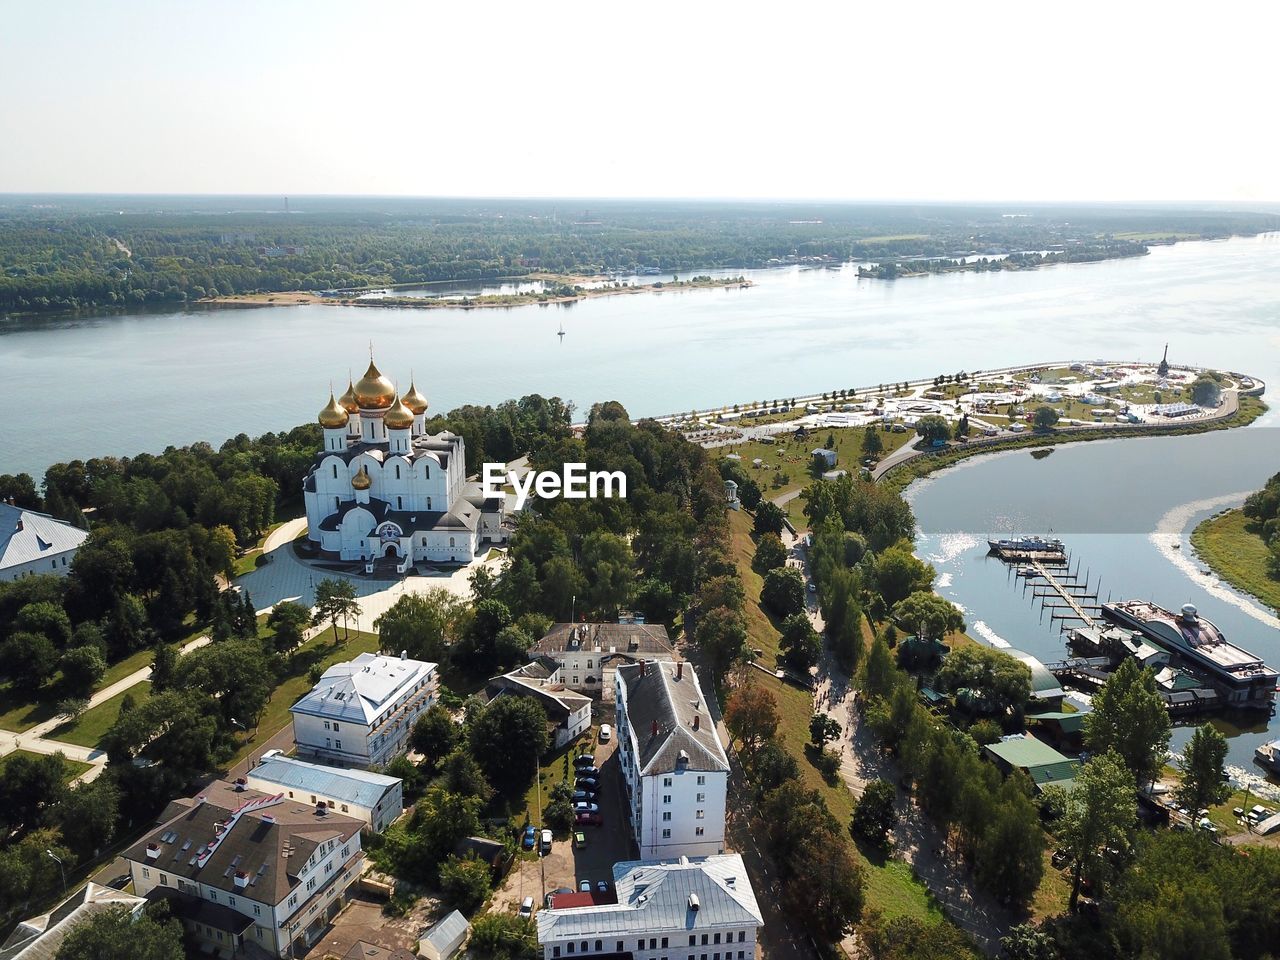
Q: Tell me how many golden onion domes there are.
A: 6